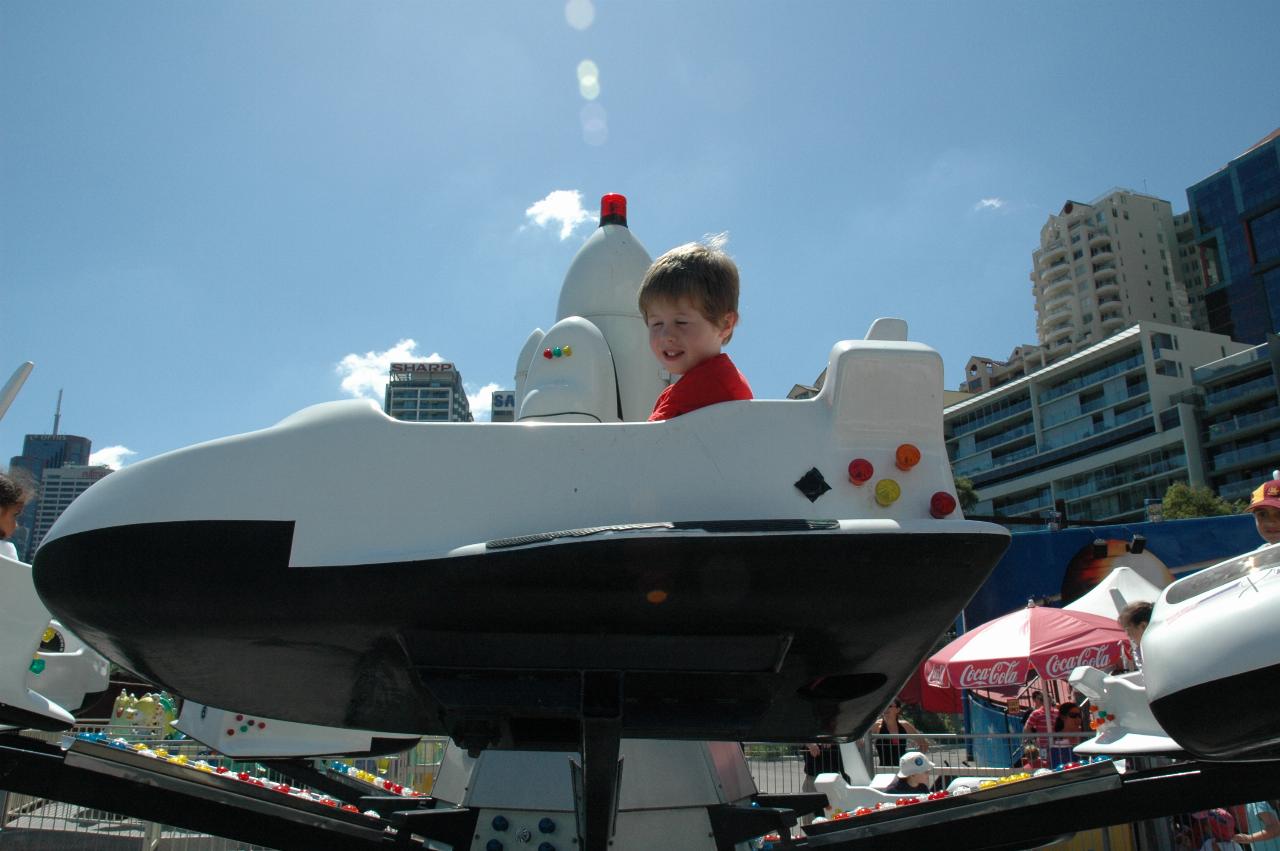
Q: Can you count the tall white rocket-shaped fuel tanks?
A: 1